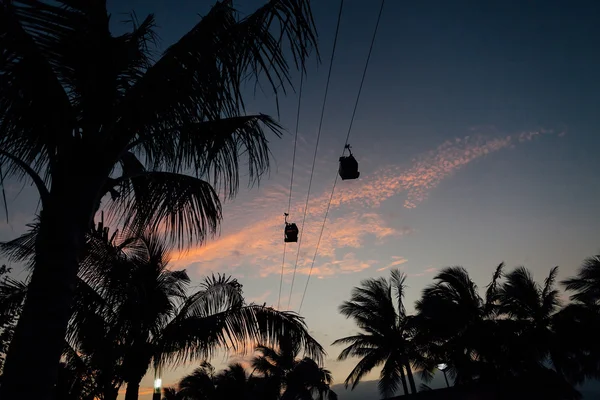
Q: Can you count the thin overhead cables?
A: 3